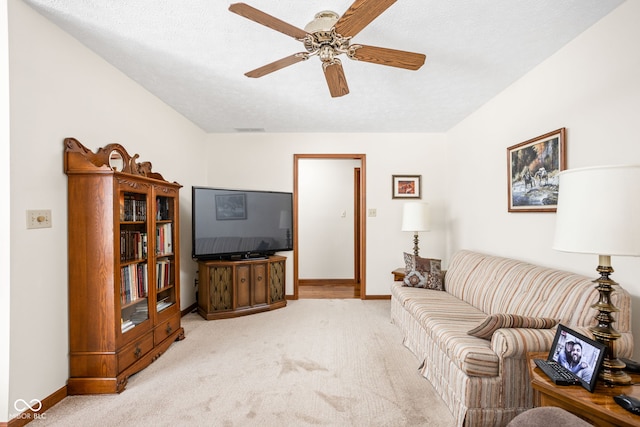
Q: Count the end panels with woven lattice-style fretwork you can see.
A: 2